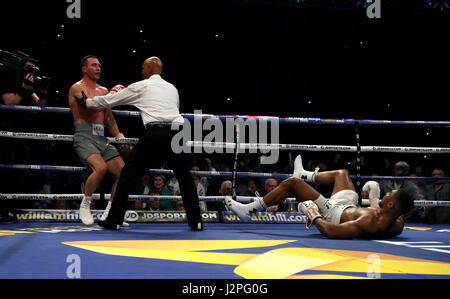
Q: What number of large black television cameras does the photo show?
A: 1